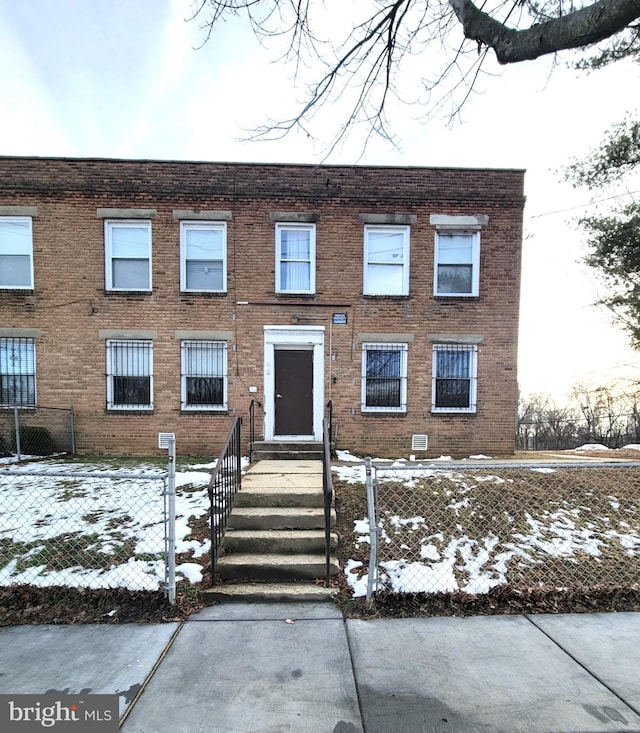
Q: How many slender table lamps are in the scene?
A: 0